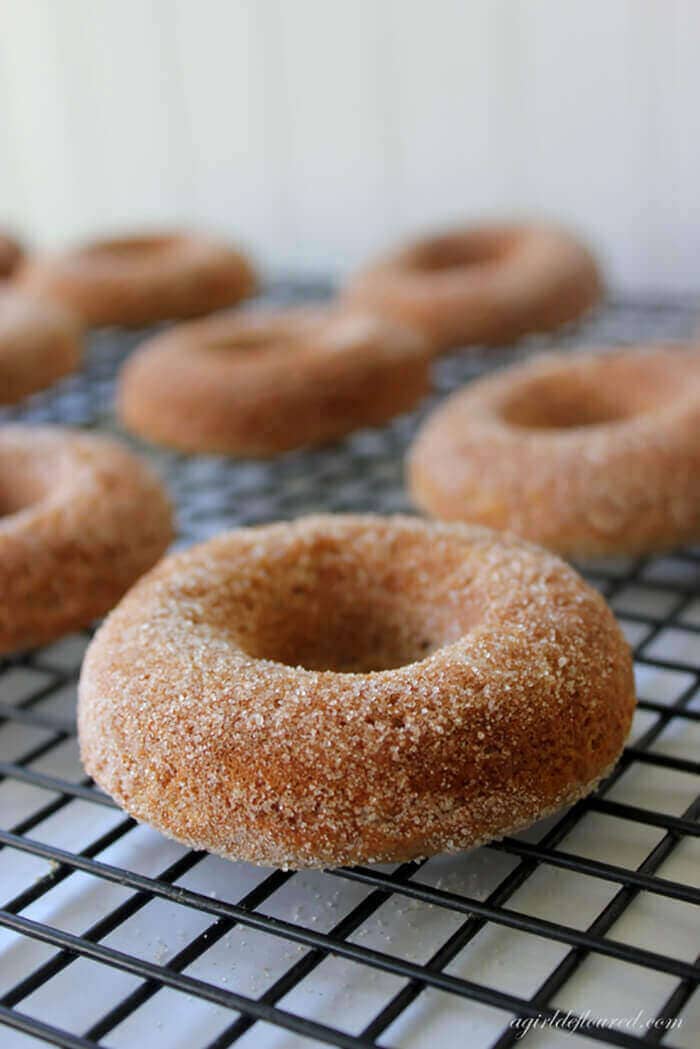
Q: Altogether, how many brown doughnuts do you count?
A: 8